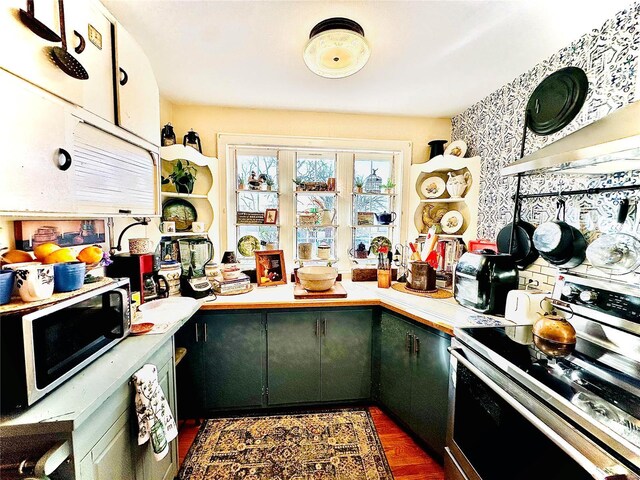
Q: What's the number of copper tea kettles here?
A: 1